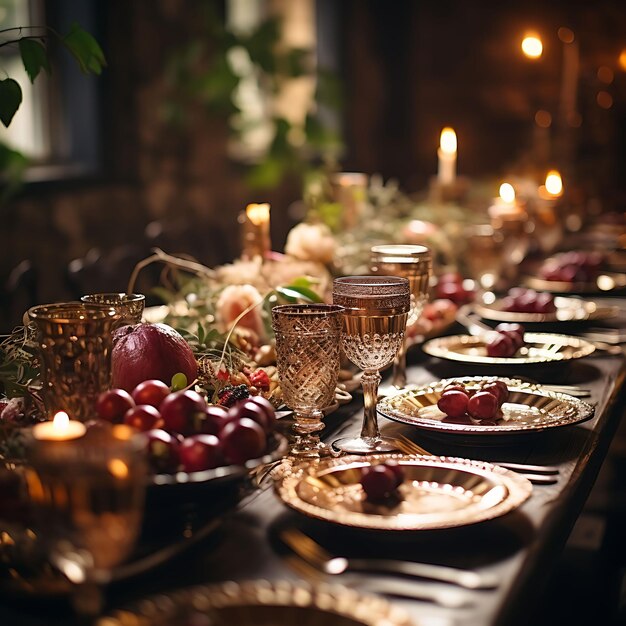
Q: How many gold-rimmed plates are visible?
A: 6